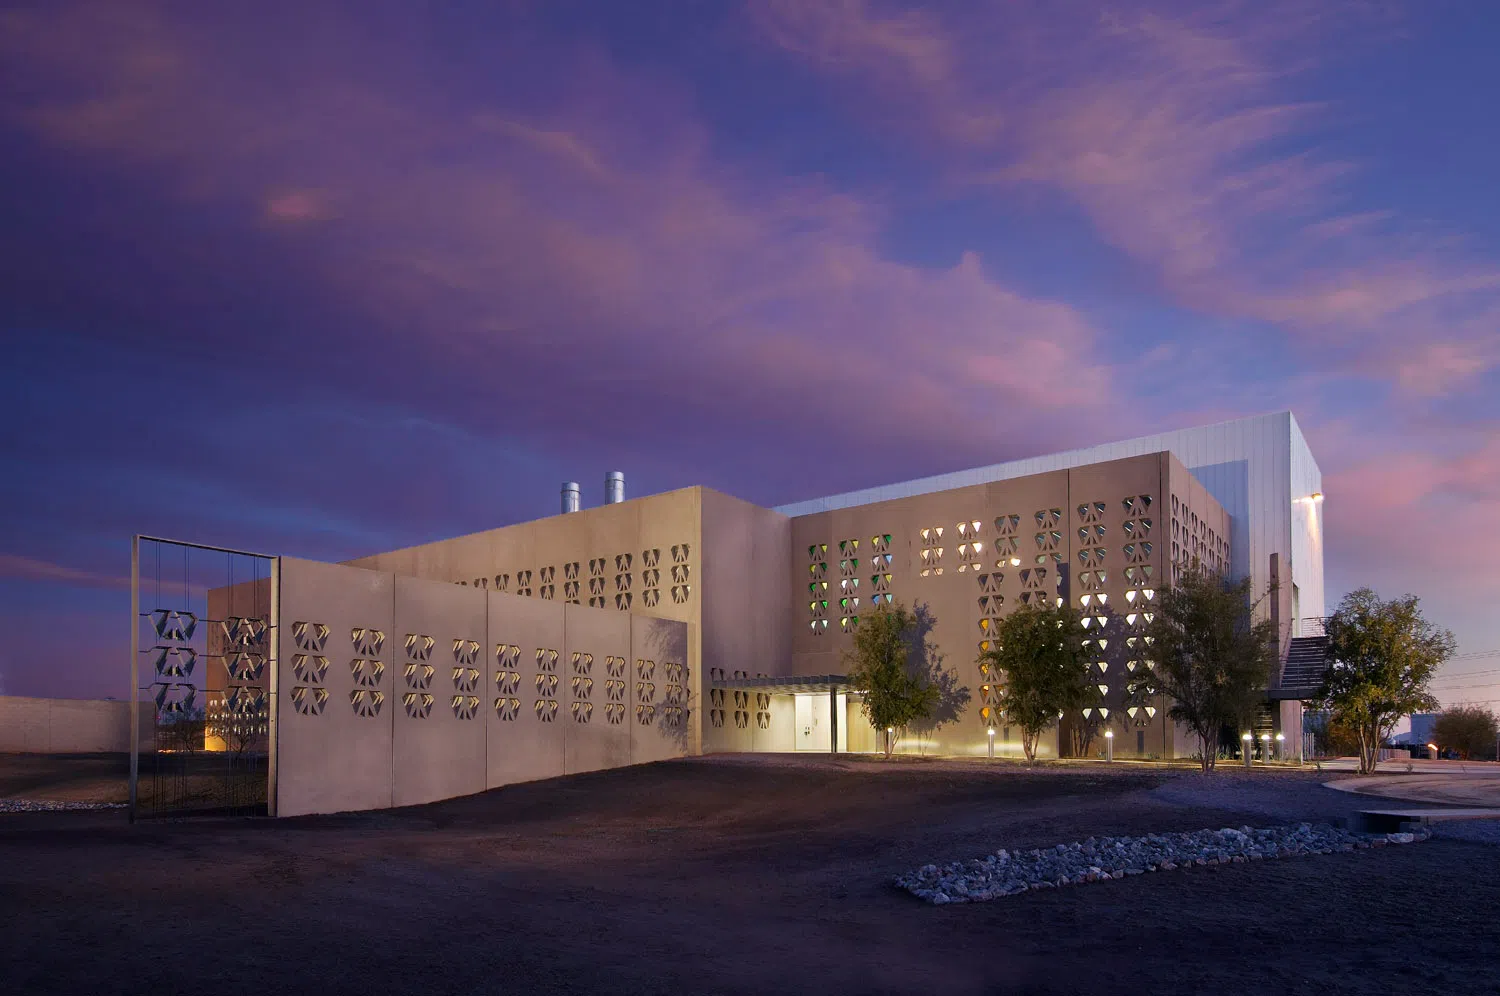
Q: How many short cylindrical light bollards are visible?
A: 6